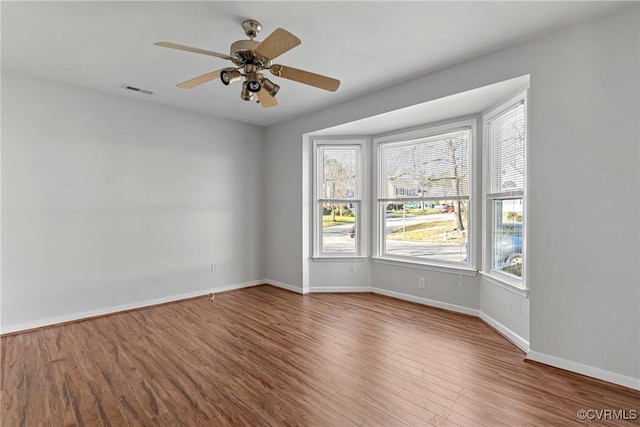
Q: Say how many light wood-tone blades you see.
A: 5